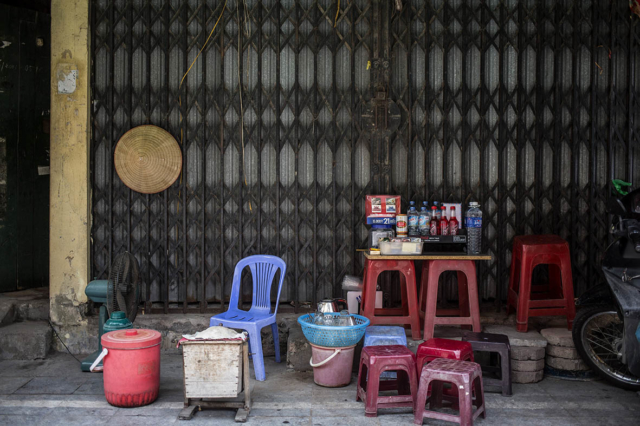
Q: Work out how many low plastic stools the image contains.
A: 5